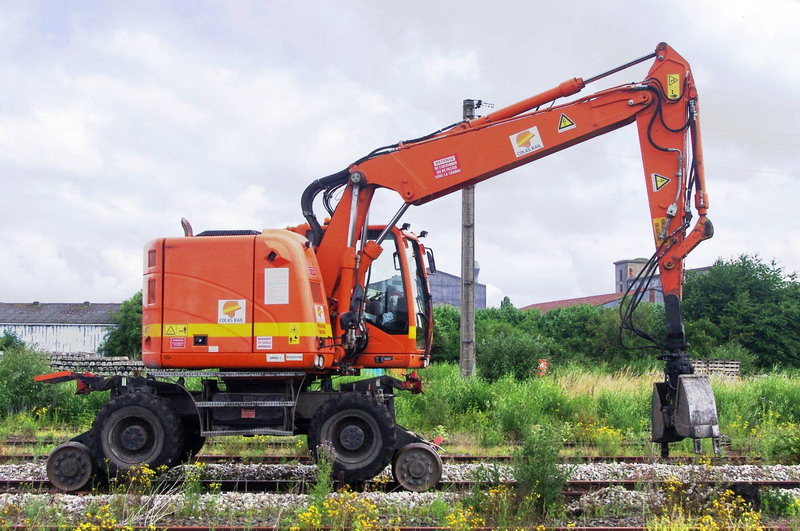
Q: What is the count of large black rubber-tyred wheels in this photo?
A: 2